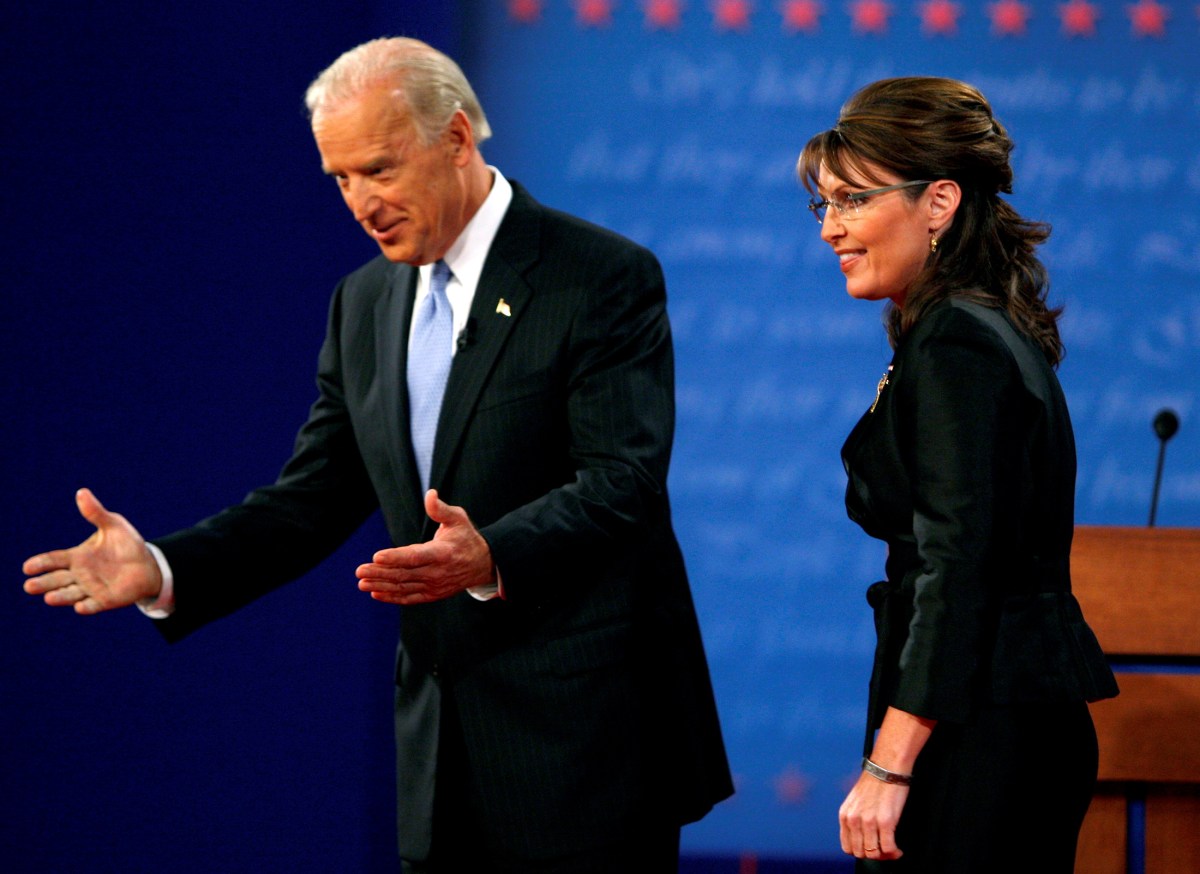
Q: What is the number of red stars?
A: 11